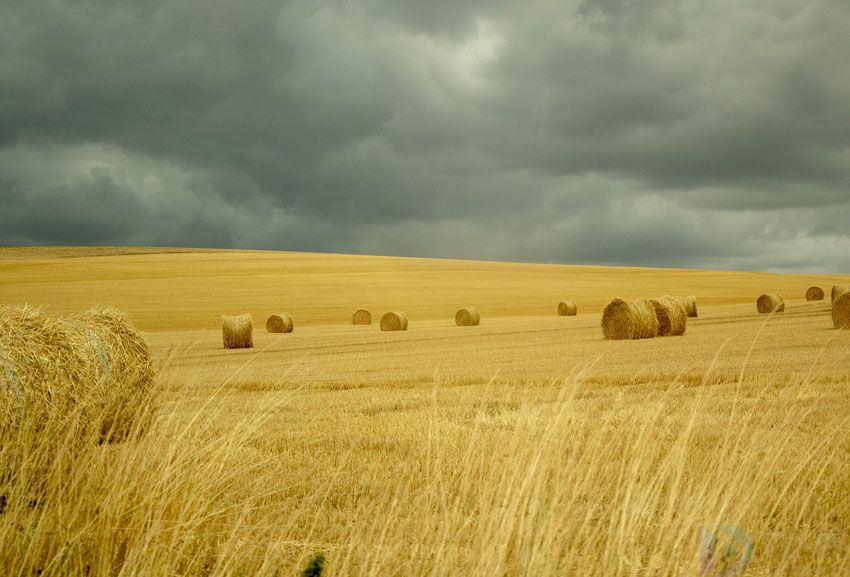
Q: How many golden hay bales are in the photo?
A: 14